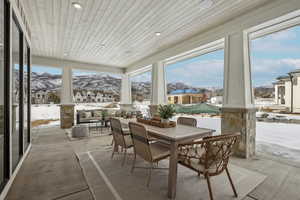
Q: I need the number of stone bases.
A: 4